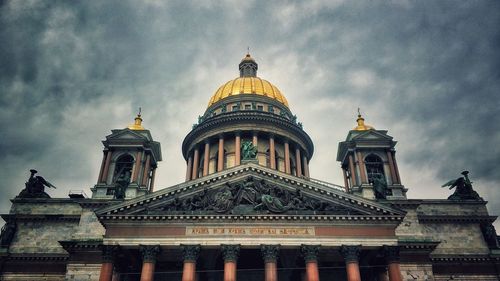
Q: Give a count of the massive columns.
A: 8